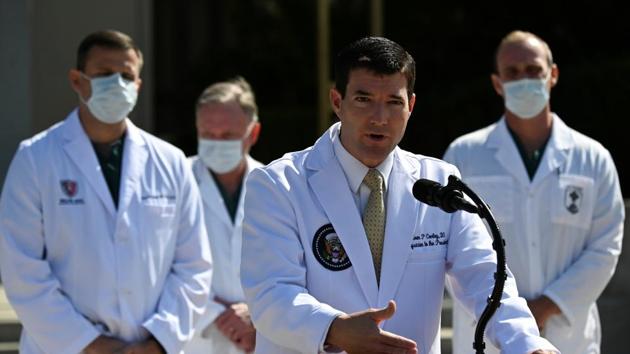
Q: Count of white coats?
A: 4